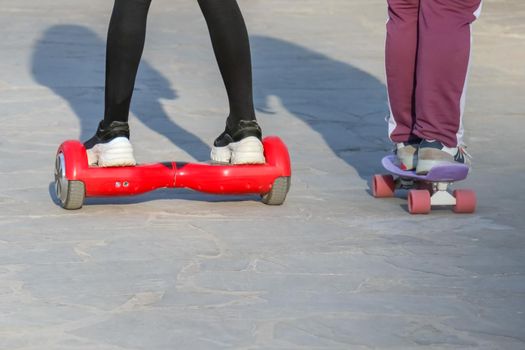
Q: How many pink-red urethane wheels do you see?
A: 3